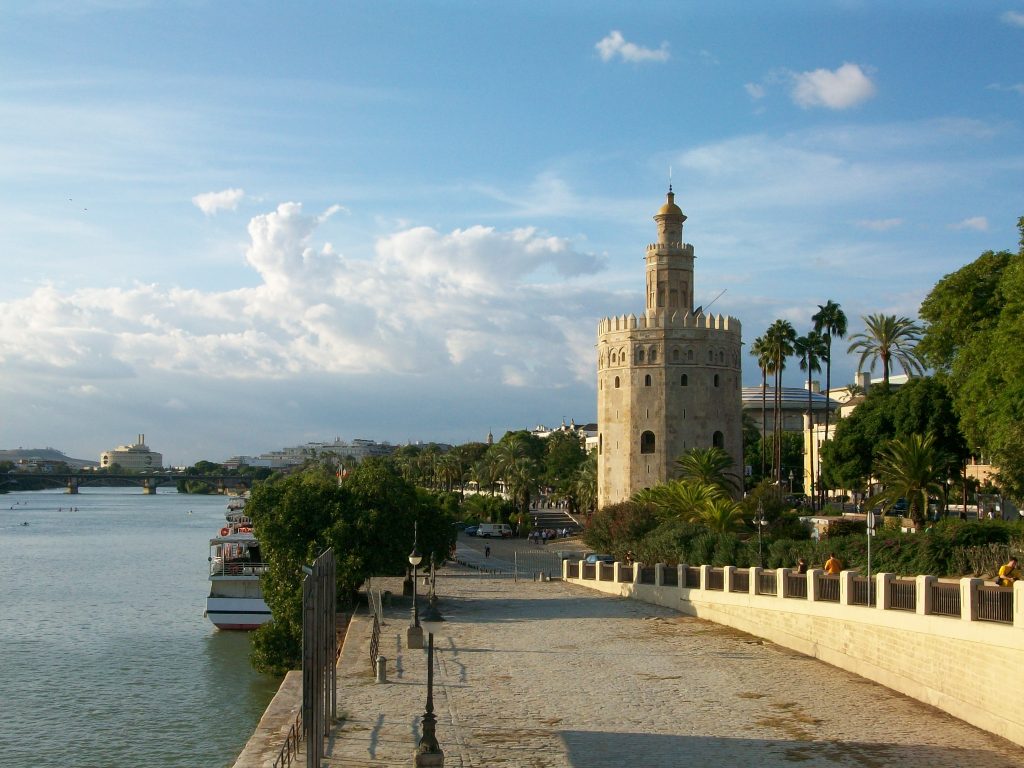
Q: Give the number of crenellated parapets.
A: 2